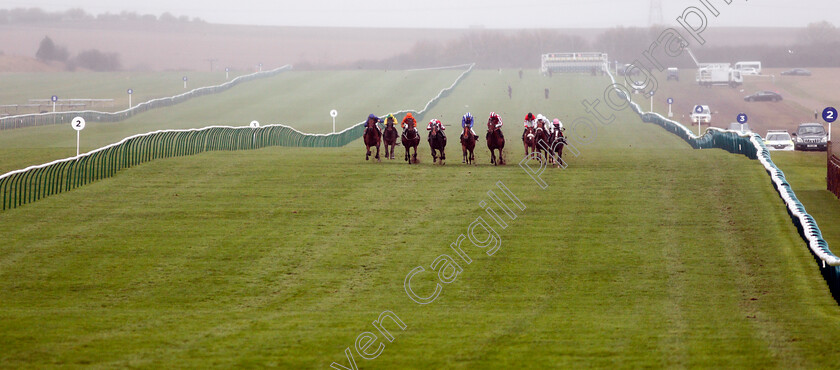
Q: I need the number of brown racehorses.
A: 9